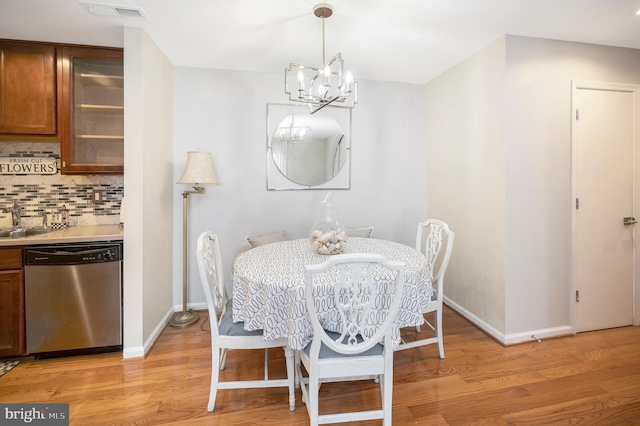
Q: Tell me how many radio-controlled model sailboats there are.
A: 0